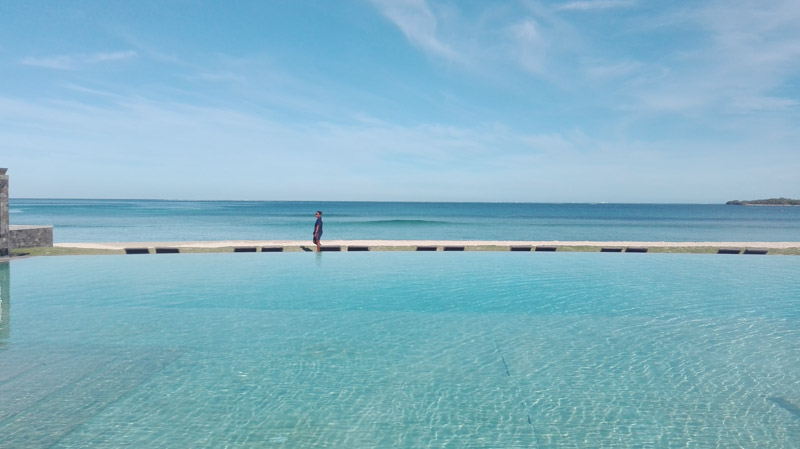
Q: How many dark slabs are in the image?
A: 14